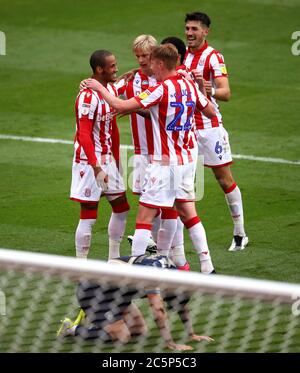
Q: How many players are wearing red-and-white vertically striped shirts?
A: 5